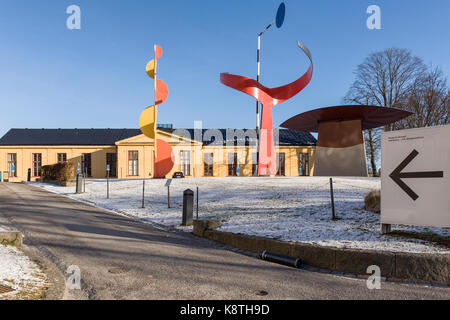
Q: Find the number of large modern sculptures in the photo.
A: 4